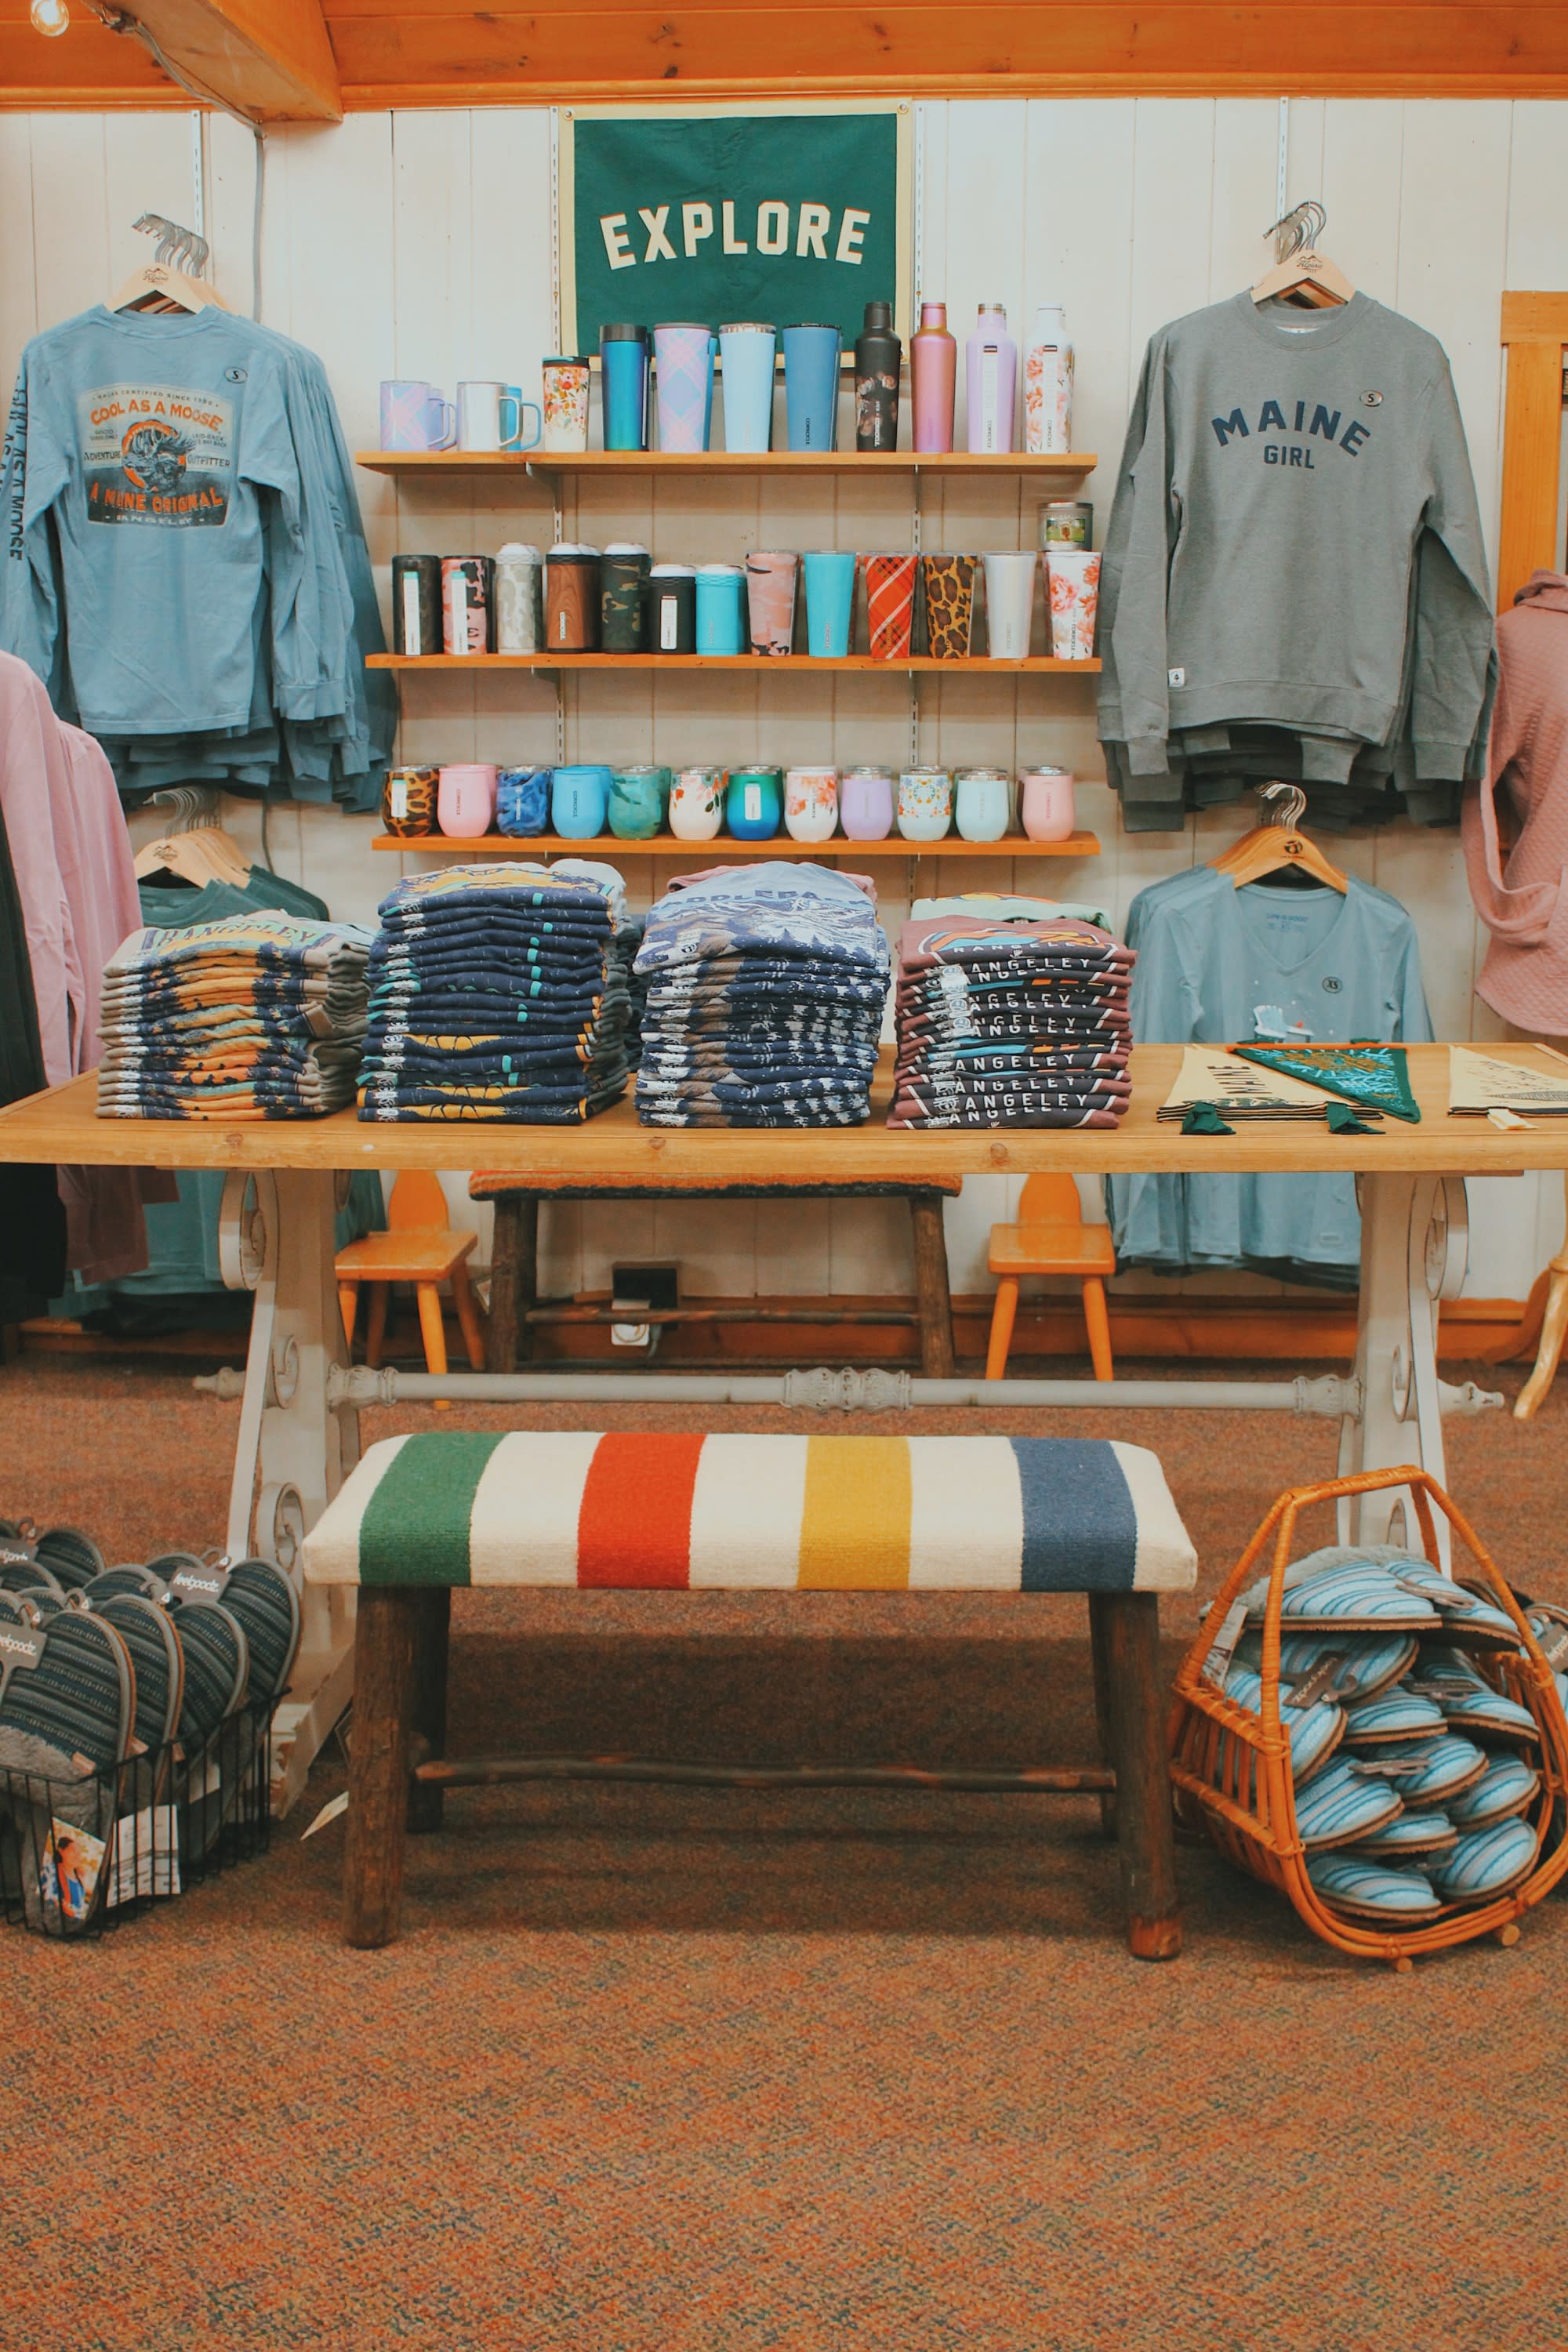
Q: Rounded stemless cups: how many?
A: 12